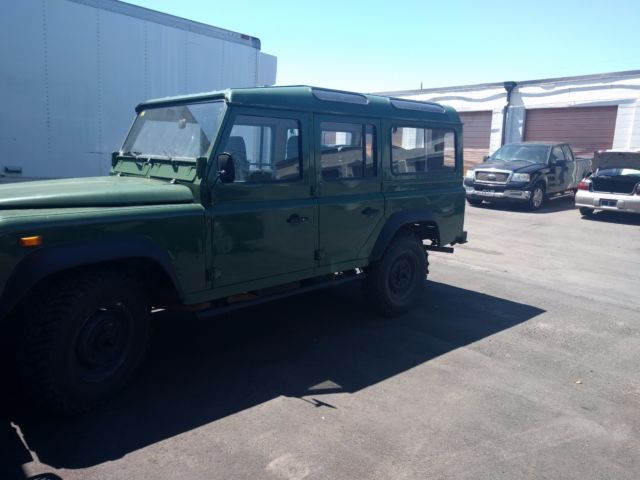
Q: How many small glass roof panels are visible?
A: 2